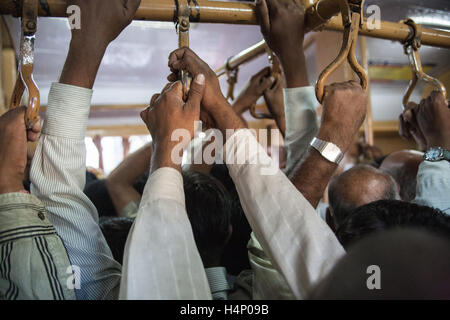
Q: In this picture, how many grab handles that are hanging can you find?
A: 6